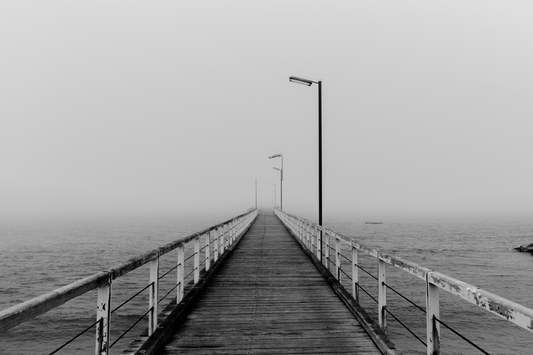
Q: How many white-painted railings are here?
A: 2